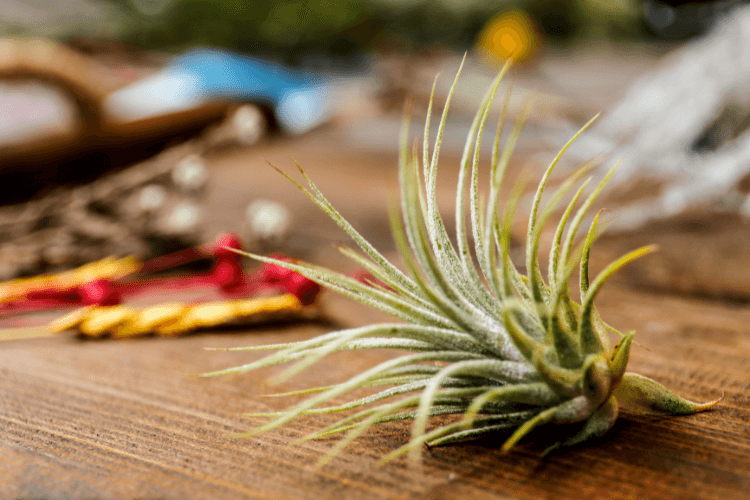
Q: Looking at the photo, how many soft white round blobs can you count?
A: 5